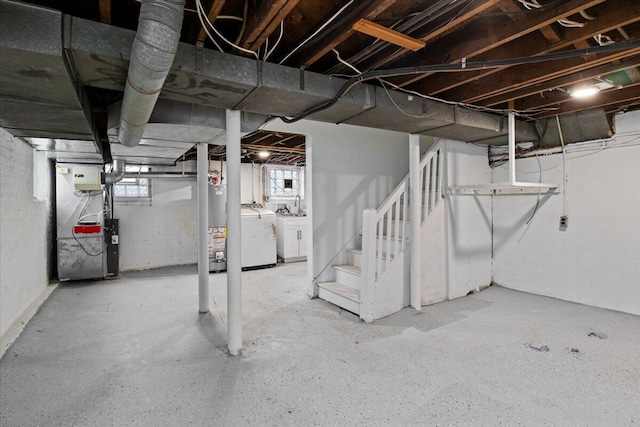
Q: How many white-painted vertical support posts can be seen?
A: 3